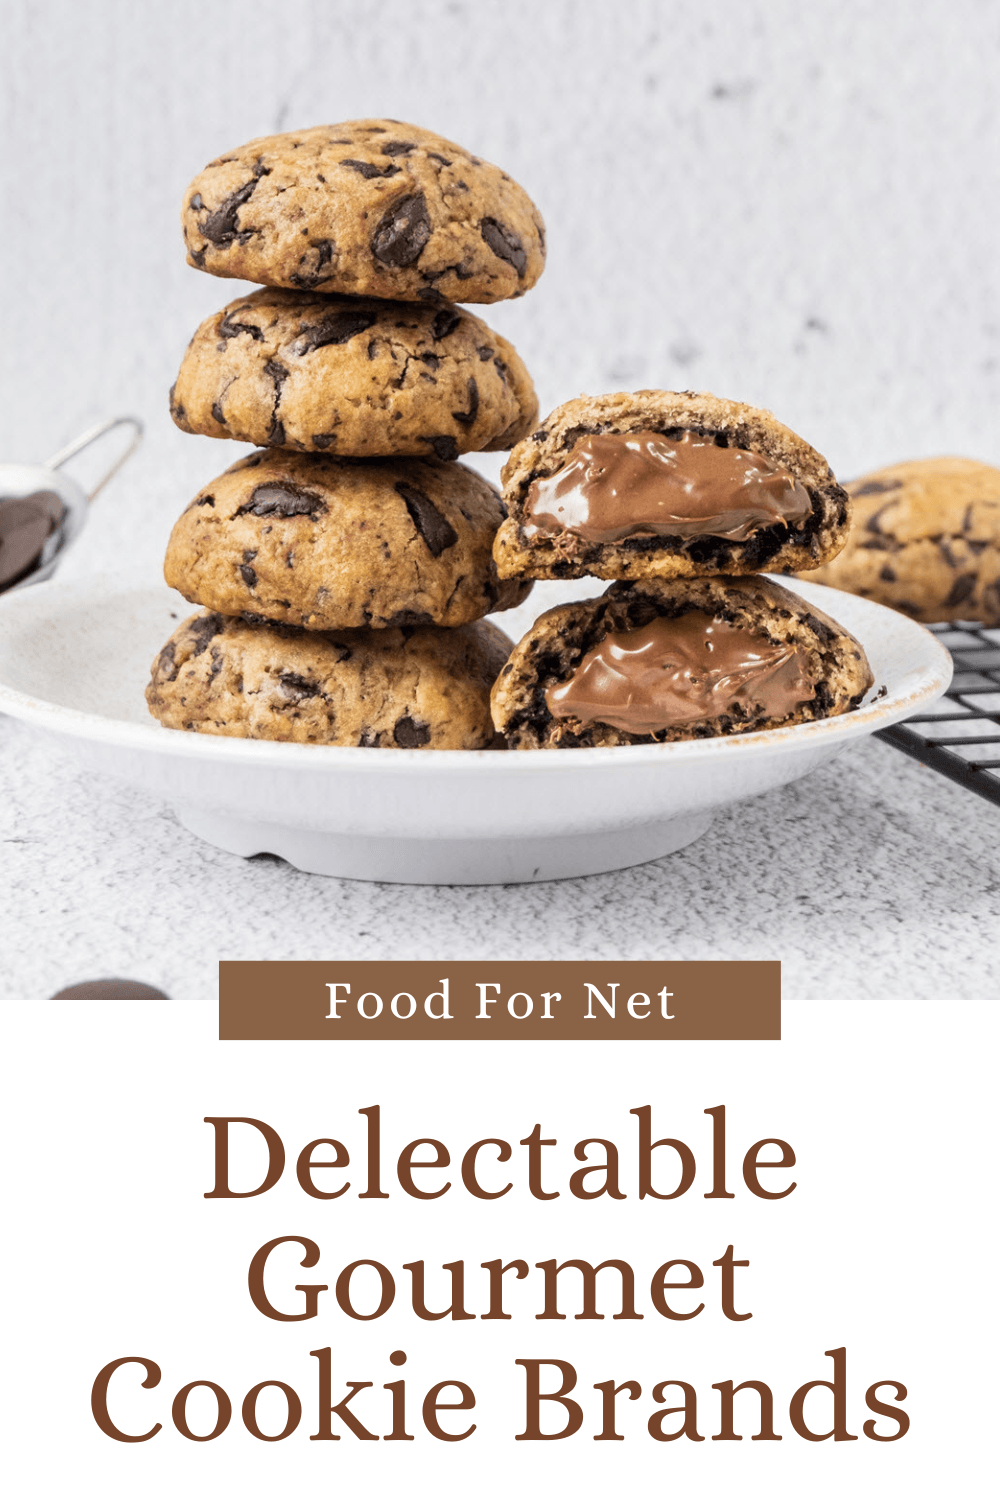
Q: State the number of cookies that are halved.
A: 2